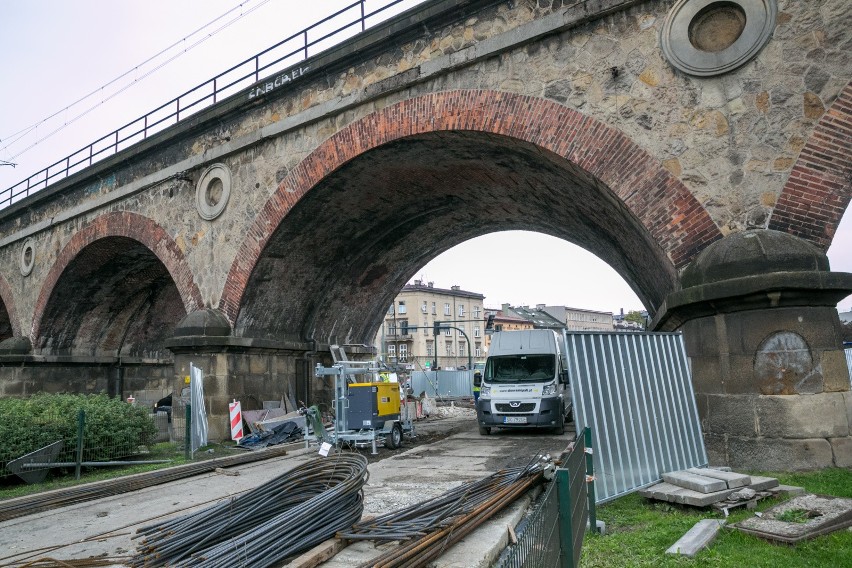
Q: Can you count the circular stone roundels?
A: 3